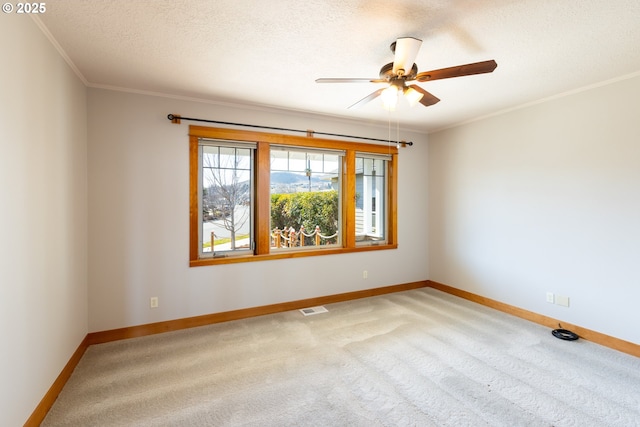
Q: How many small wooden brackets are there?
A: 3